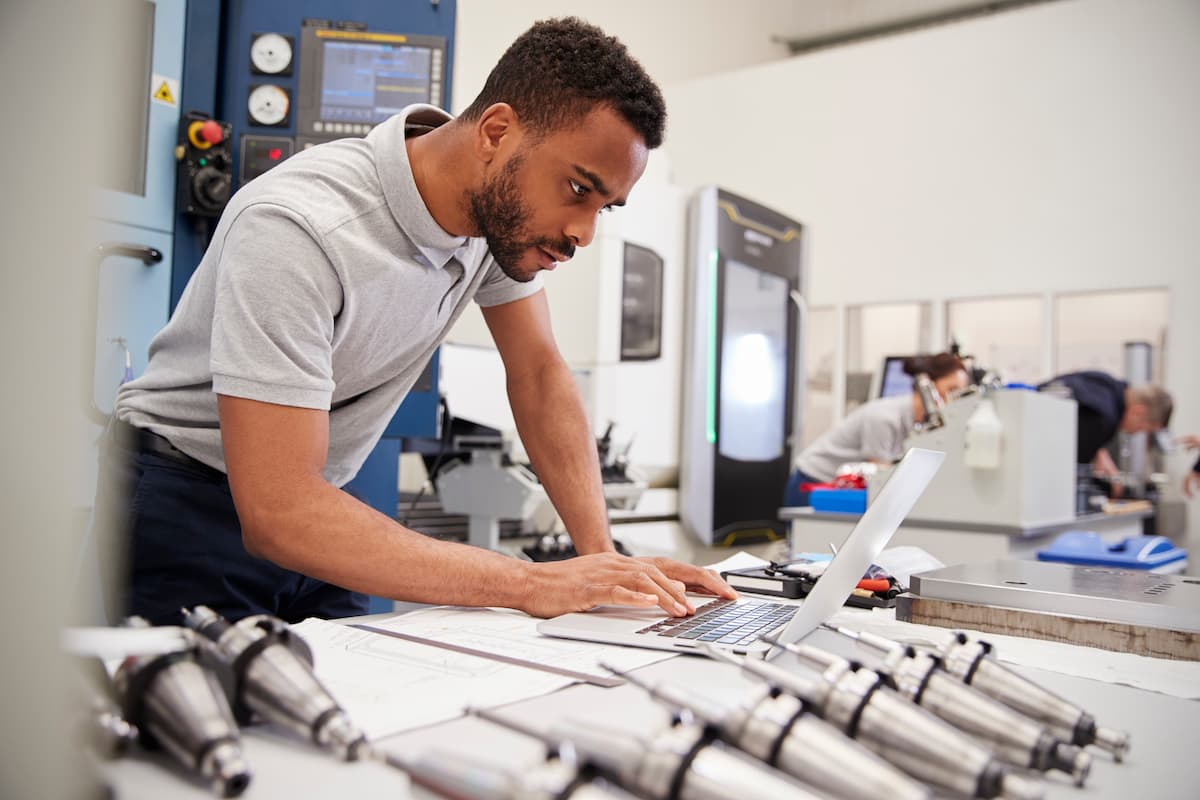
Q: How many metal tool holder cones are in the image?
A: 8